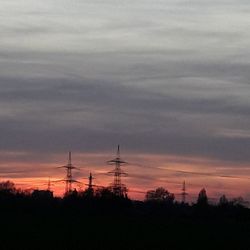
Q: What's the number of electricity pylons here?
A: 5